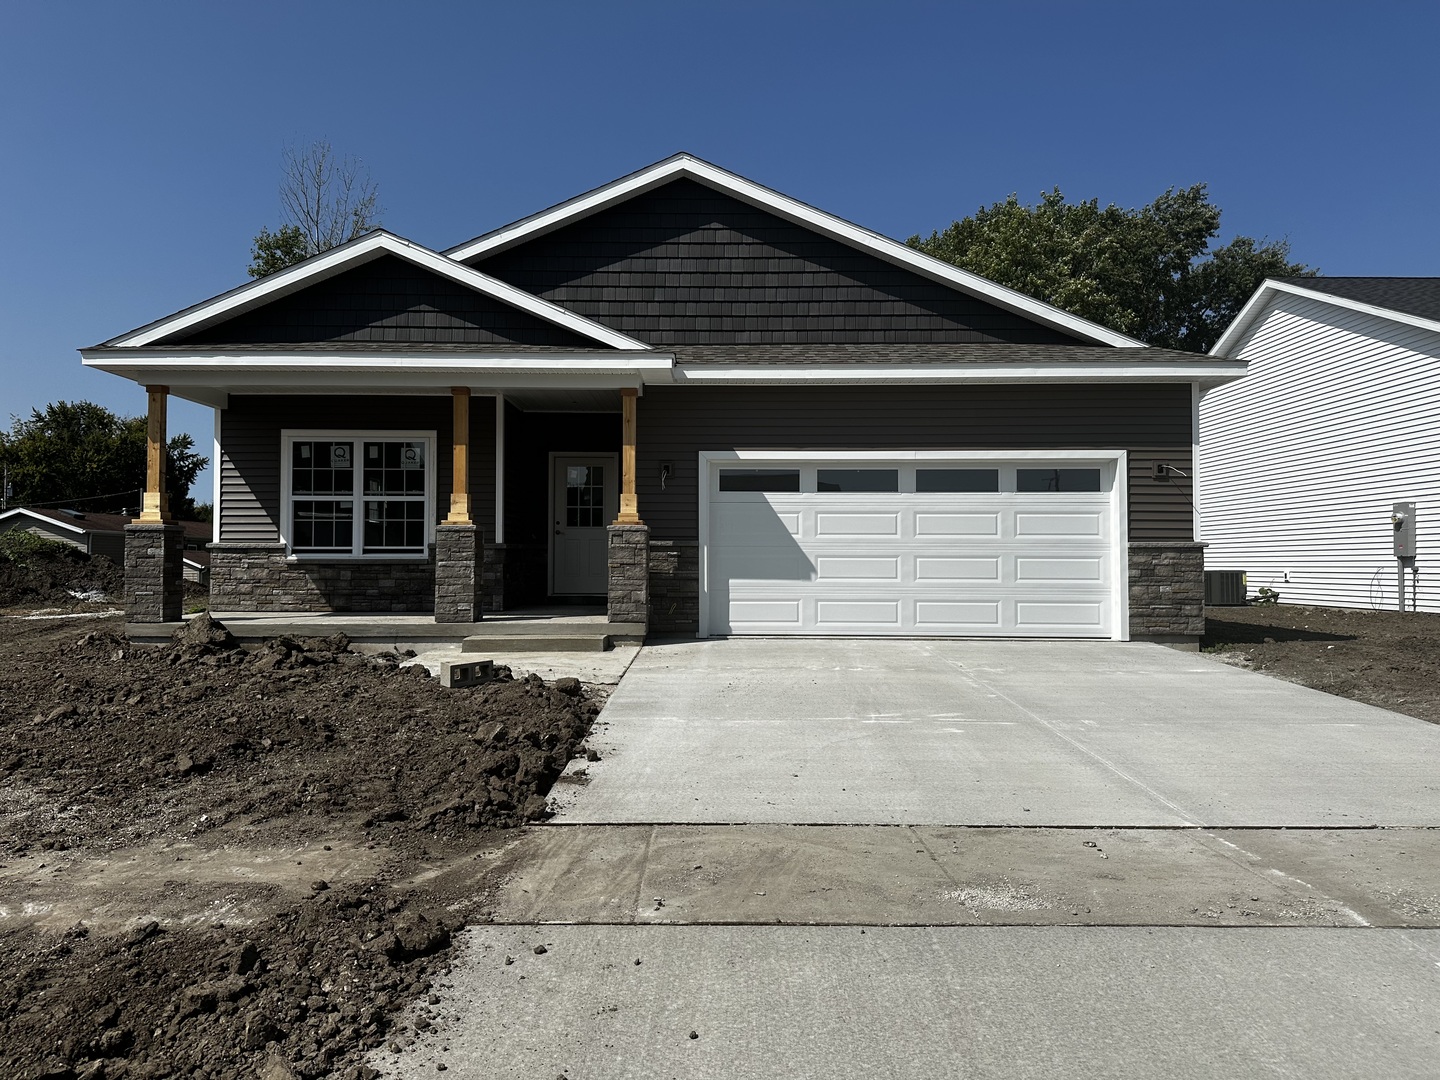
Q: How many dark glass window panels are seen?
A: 4